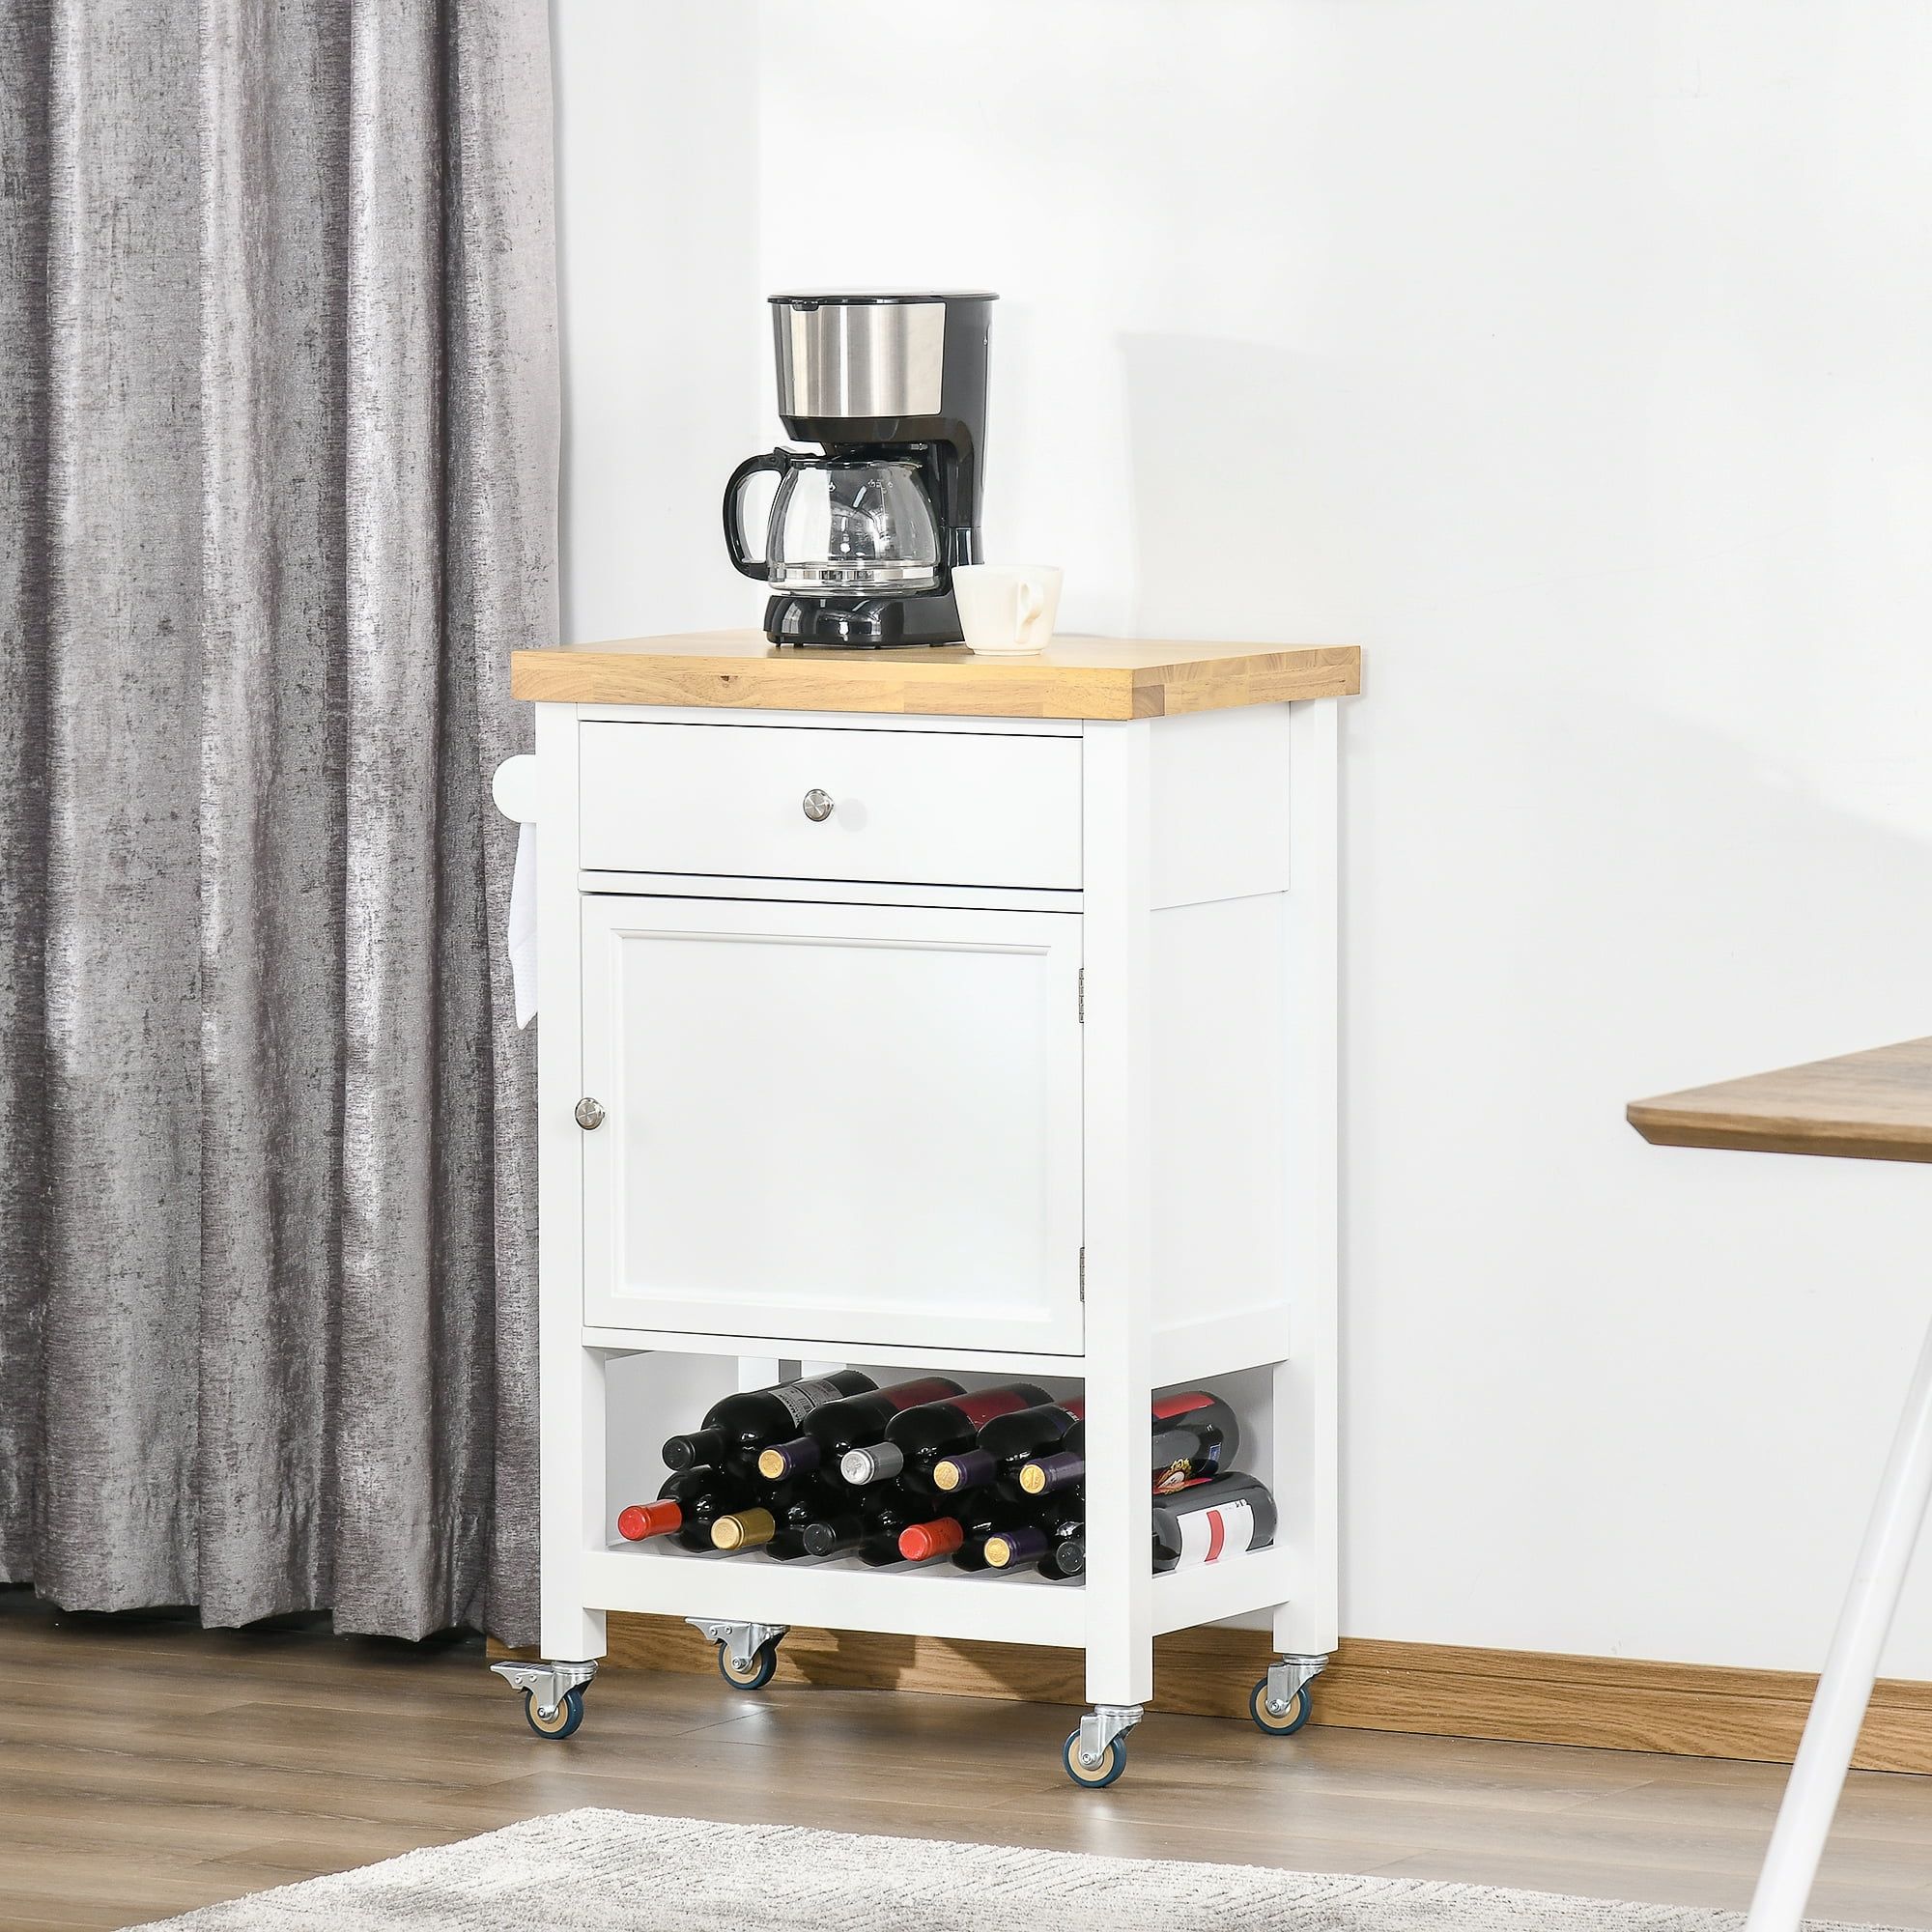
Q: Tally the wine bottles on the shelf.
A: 11